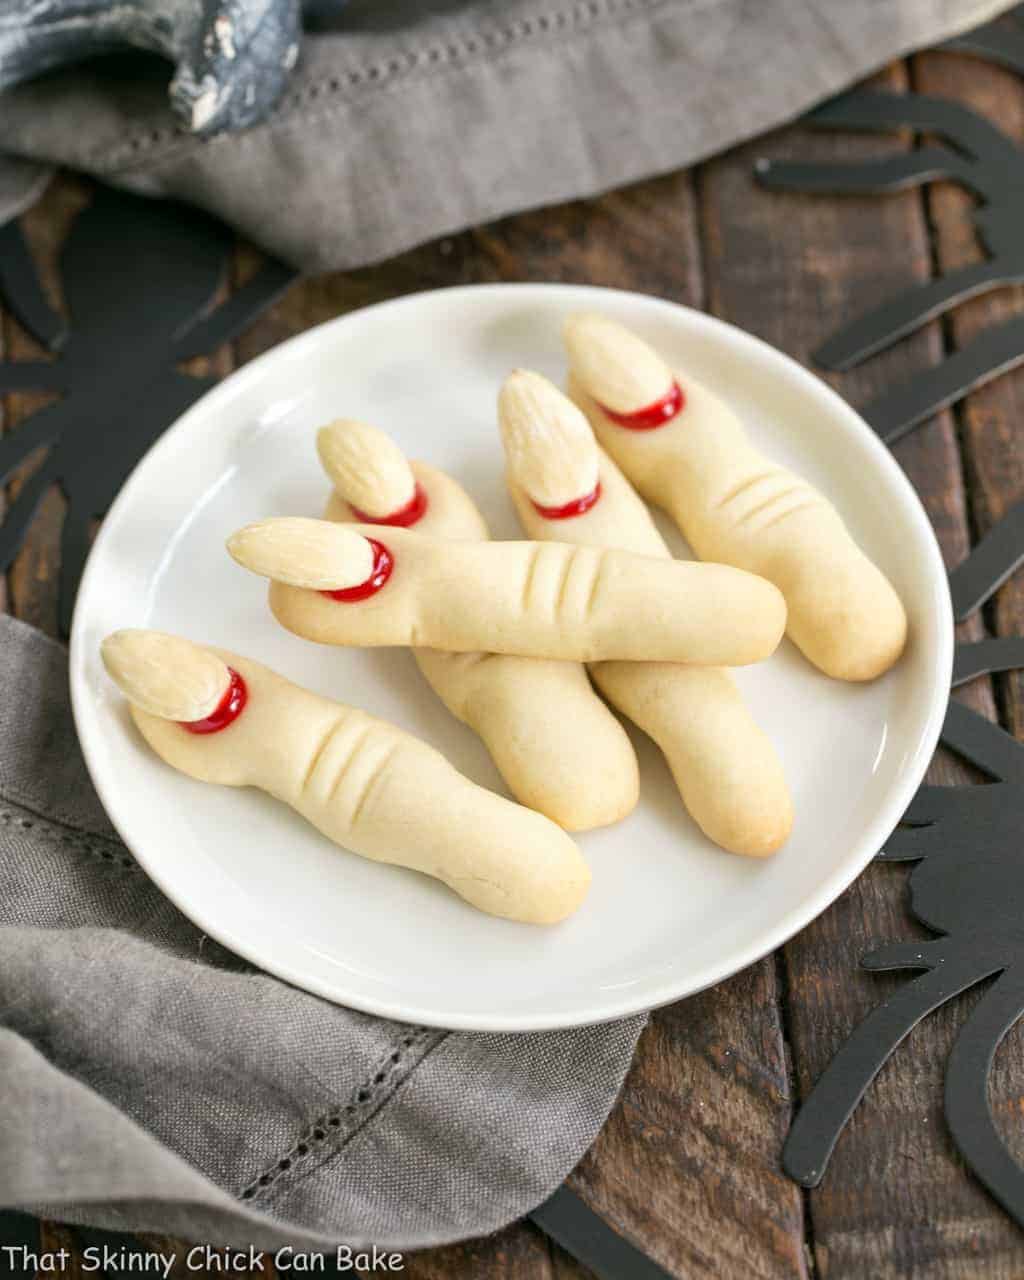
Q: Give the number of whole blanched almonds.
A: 5